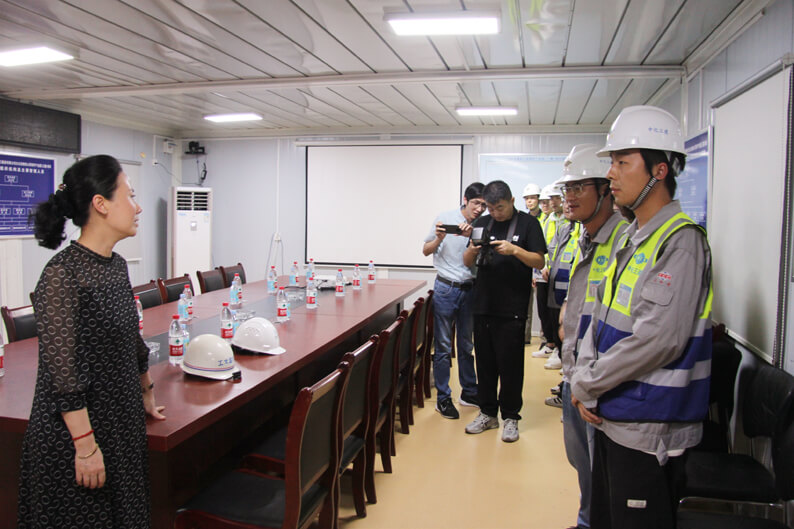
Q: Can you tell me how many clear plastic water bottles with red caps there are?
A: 13